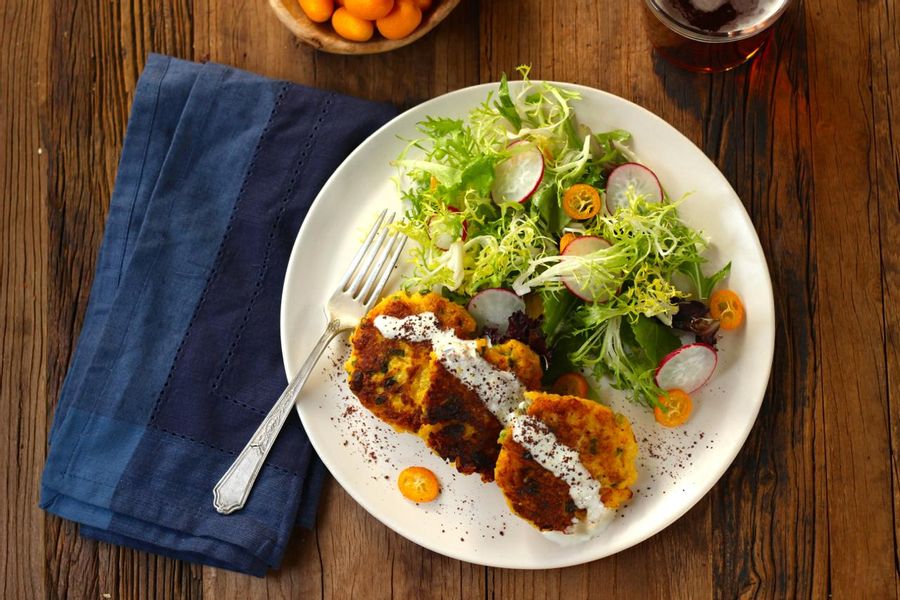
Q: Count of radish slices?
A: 6